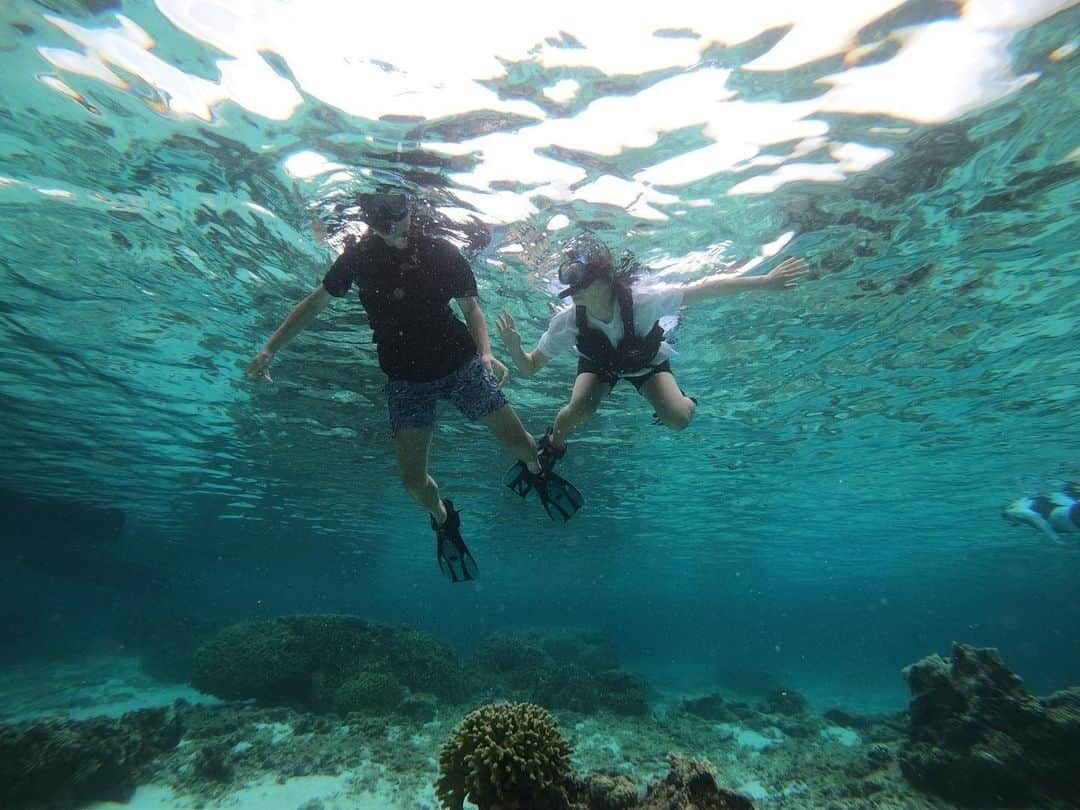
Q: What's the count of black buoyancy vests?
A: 1